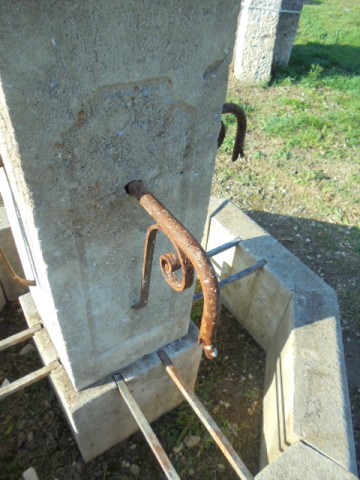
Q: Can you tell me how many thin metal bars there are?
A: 6